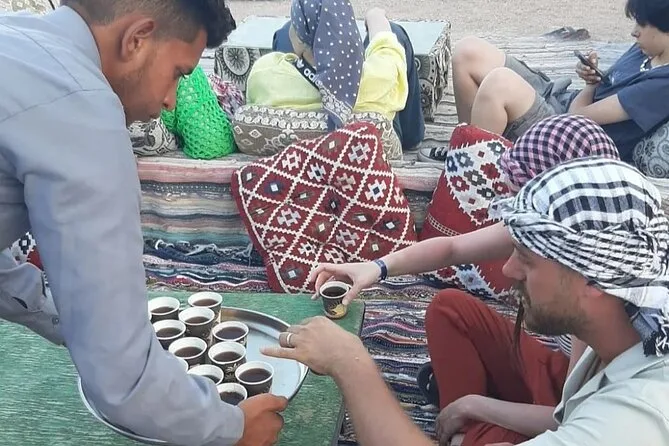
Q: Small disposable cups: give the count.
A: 12